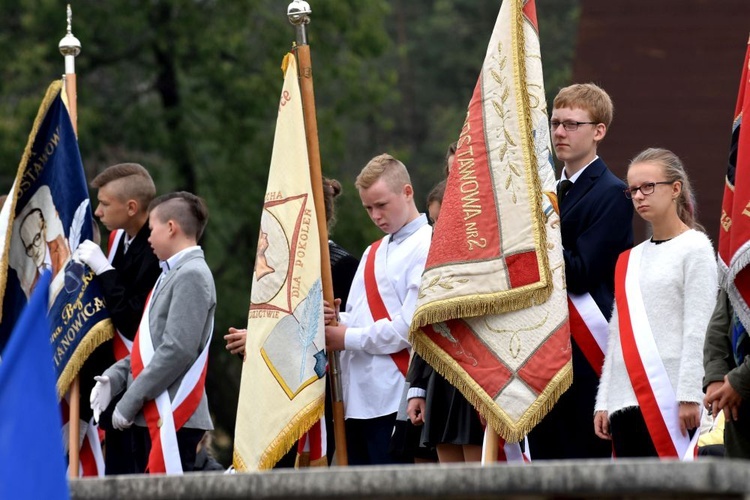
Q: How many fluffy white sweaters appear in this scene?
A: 1